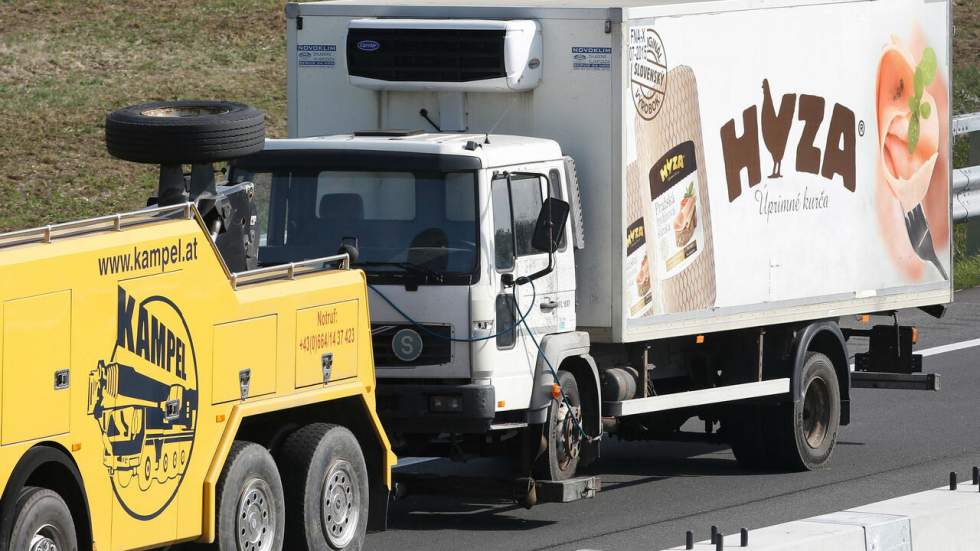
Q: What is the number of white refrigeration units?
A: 1